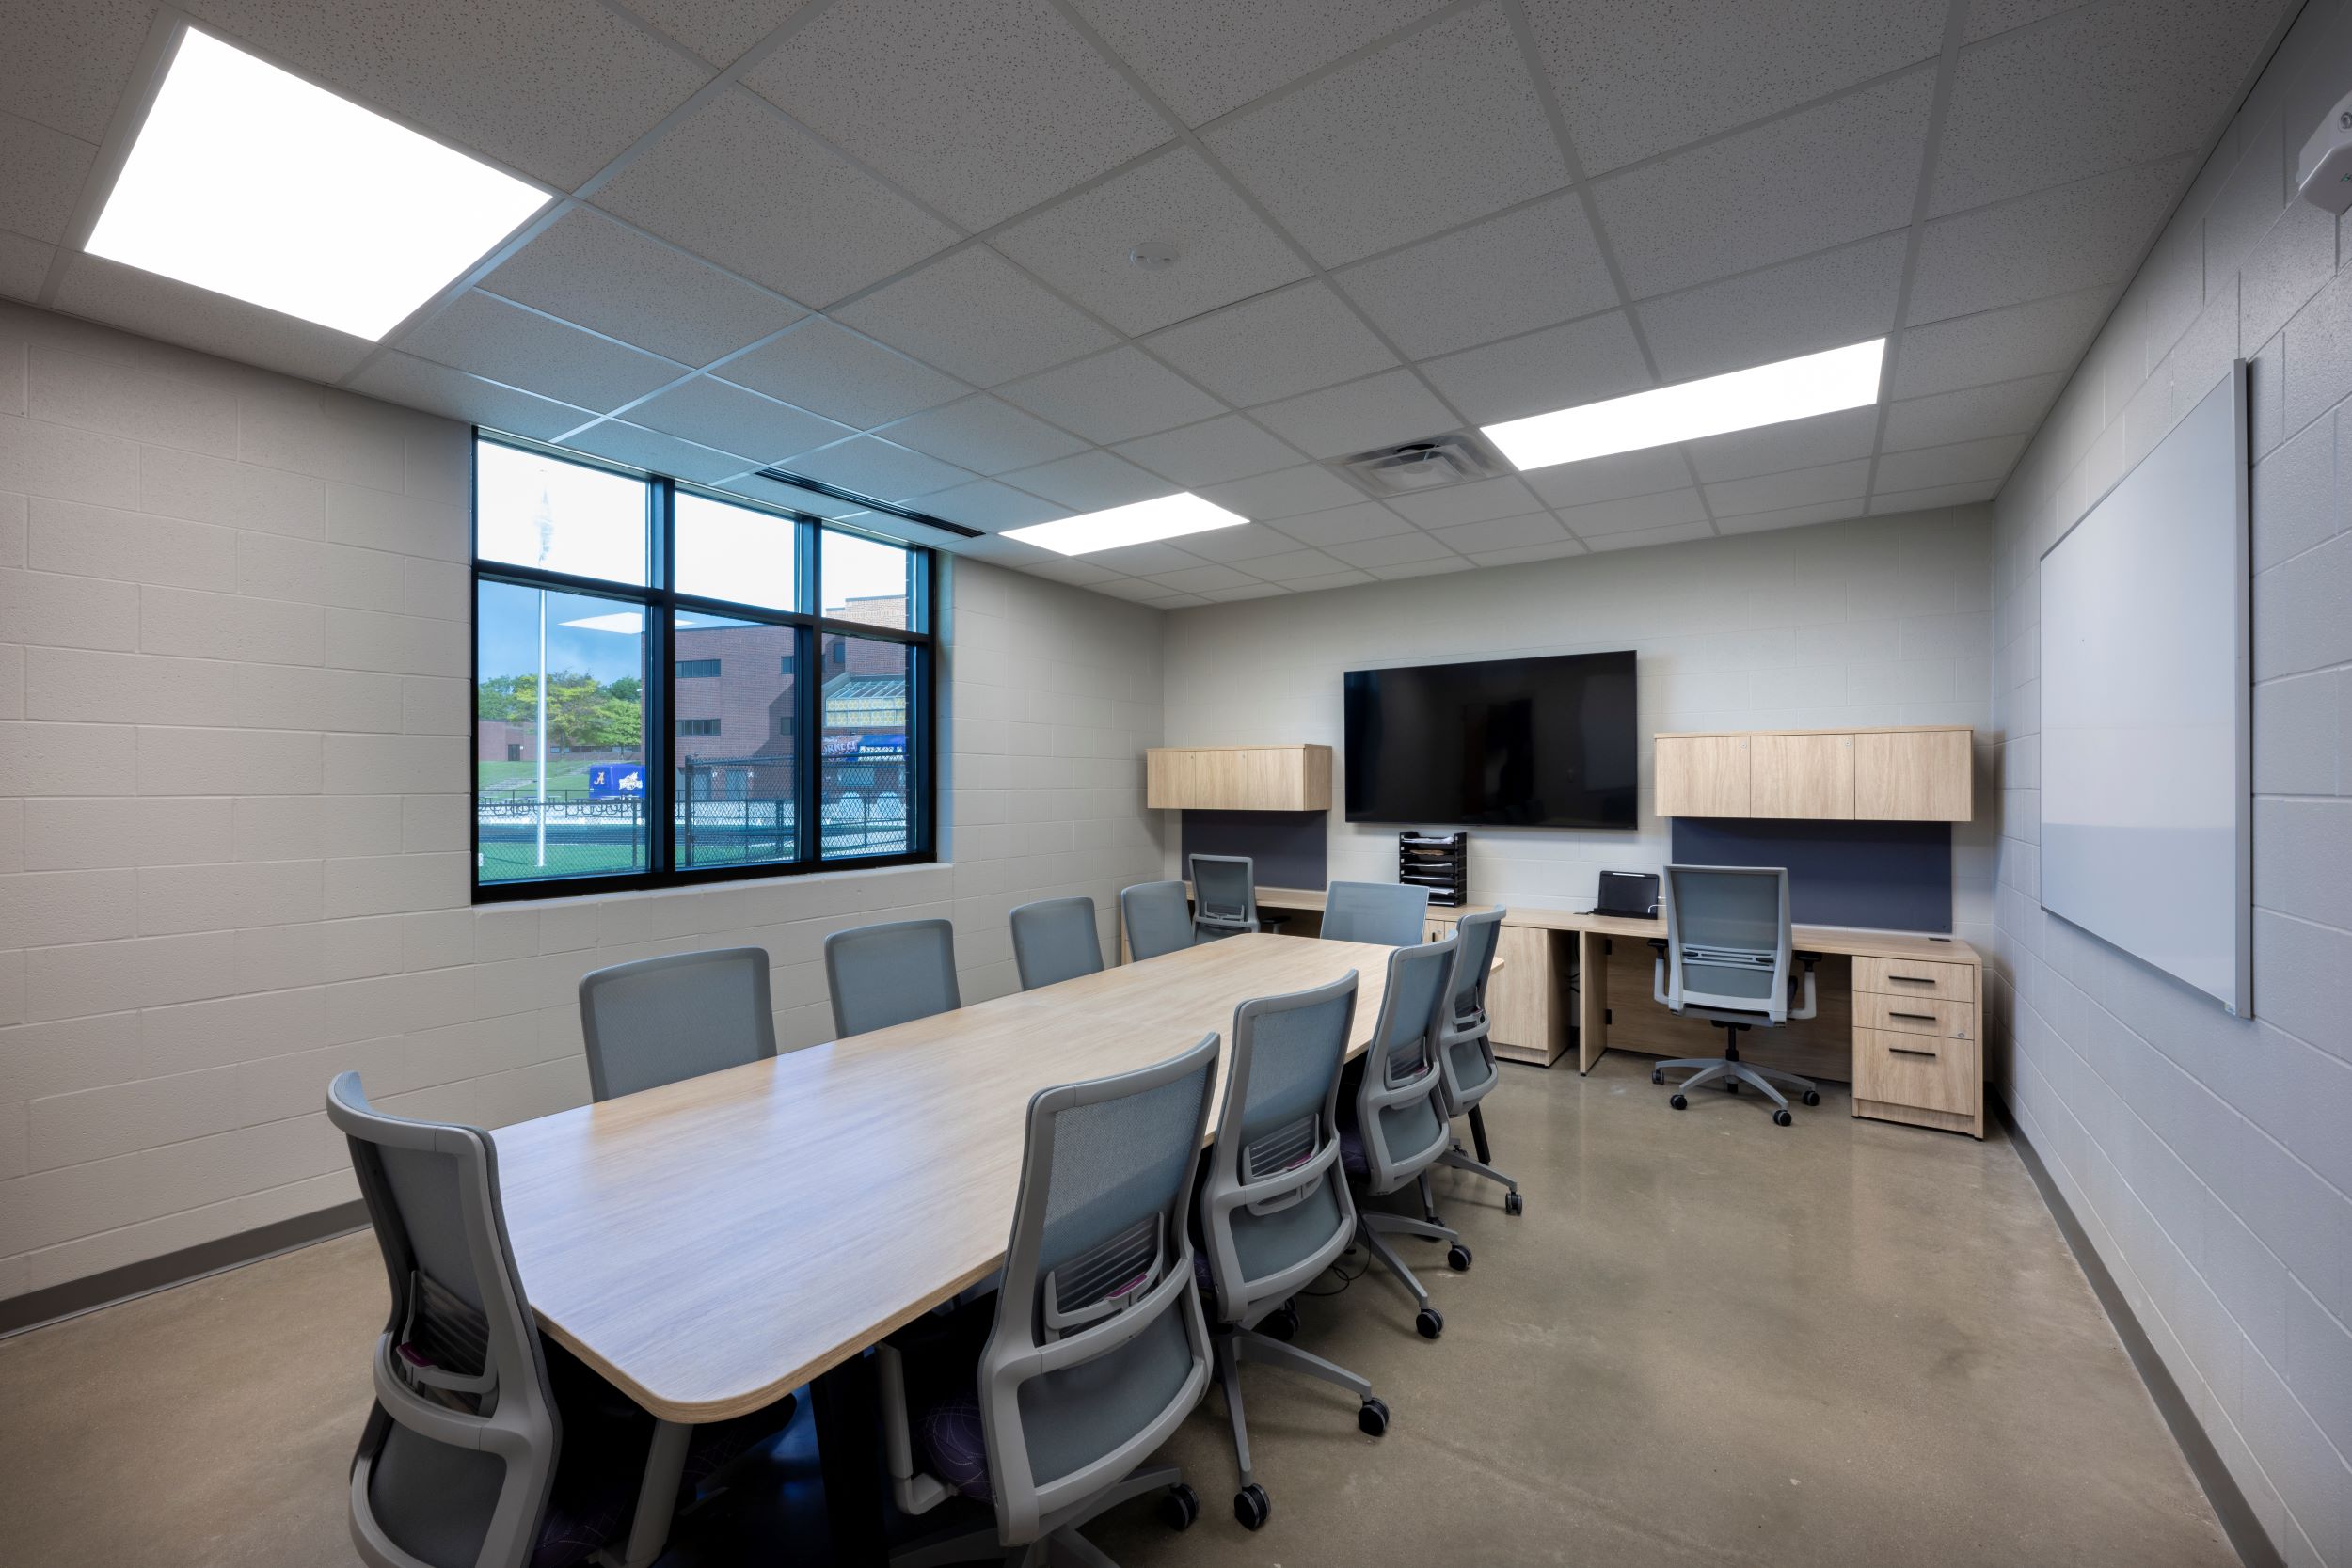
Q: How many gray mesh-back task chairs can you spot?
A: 12